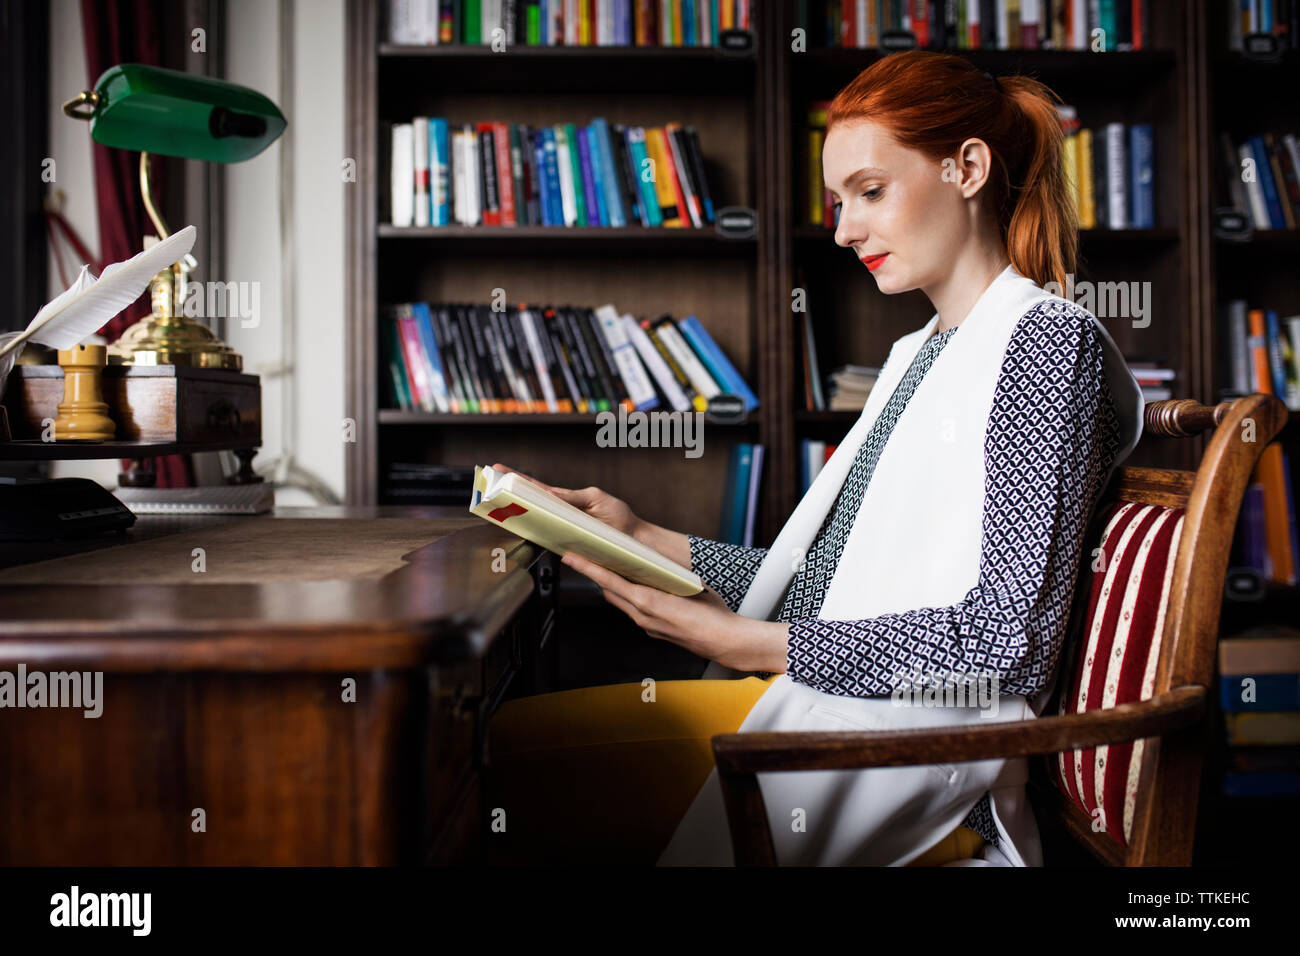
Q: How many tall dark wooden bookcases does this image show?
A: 3